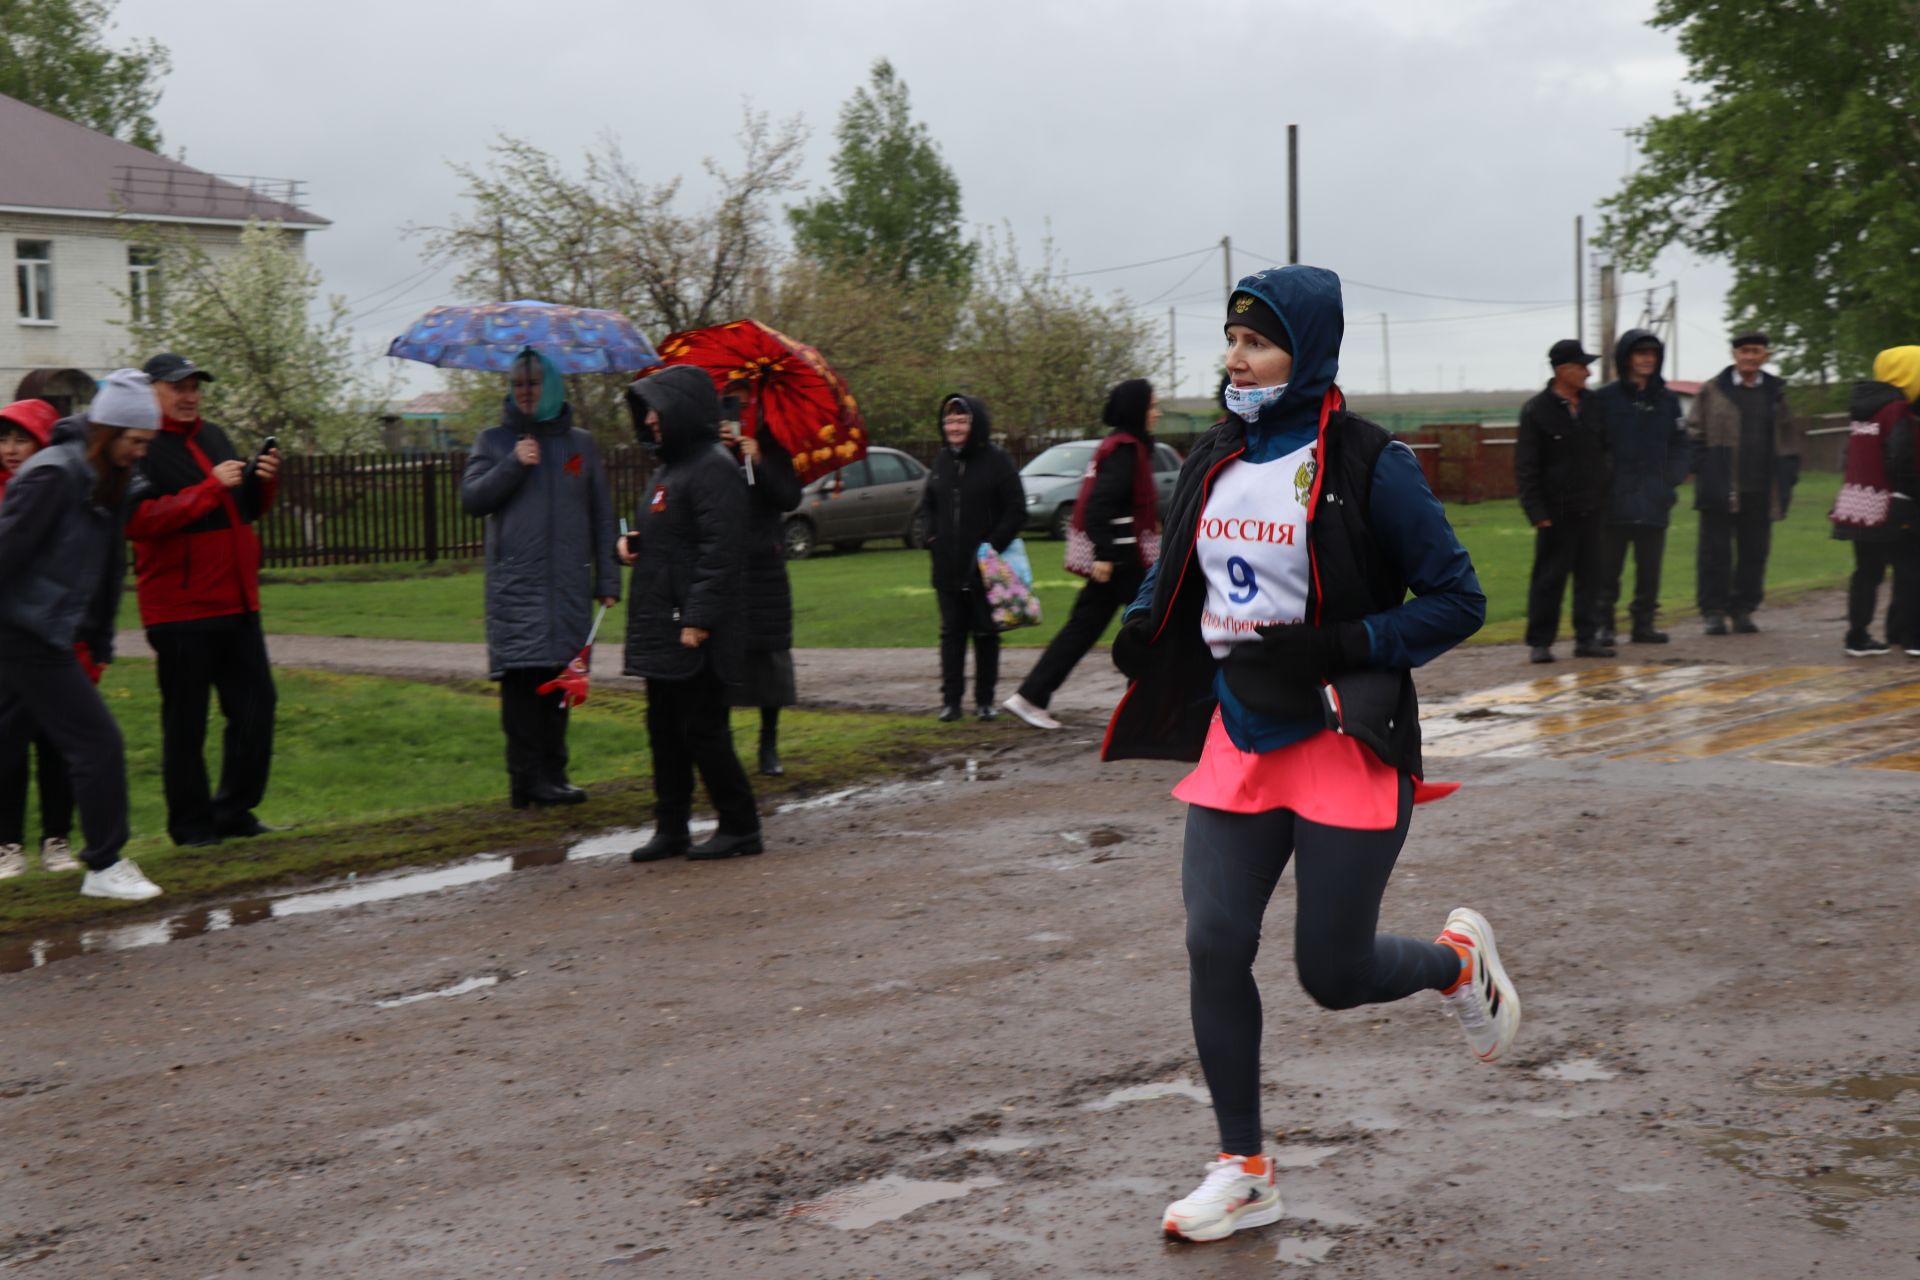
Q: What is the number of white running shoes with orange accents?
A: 2